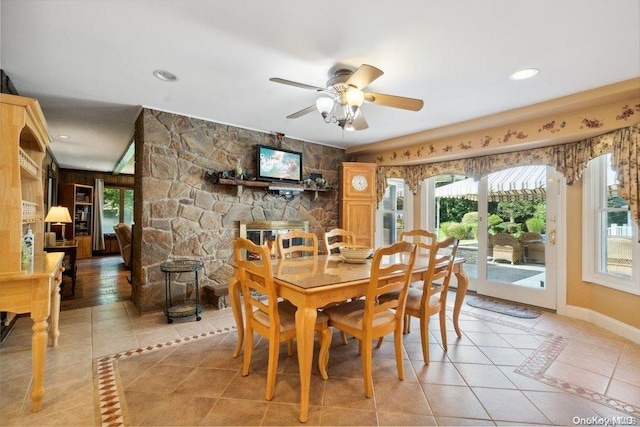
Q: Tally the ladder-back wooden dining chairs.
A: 6